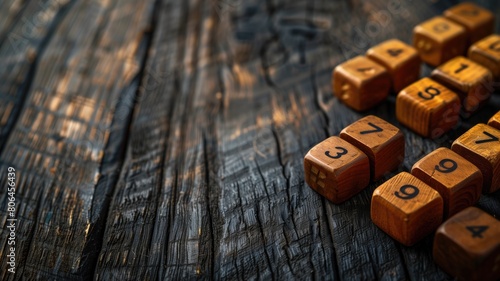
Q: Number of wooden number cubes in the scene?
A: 14